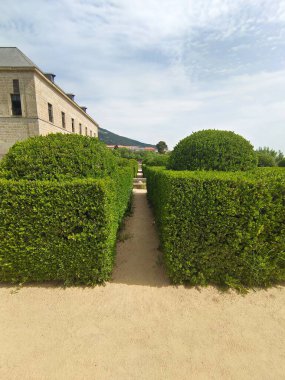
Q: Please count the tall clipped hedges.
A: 2